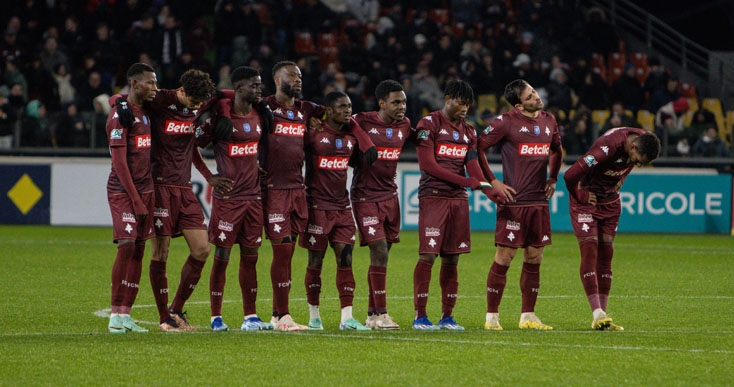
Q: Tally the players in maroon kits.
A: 9